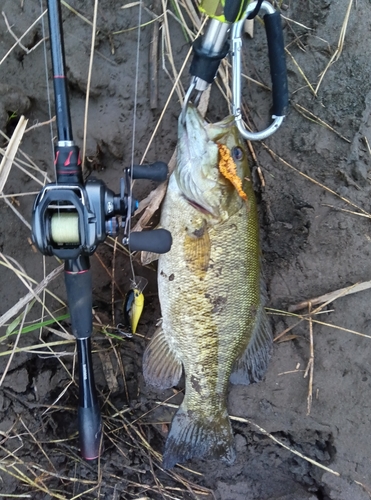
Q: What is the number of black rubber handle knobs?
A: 2